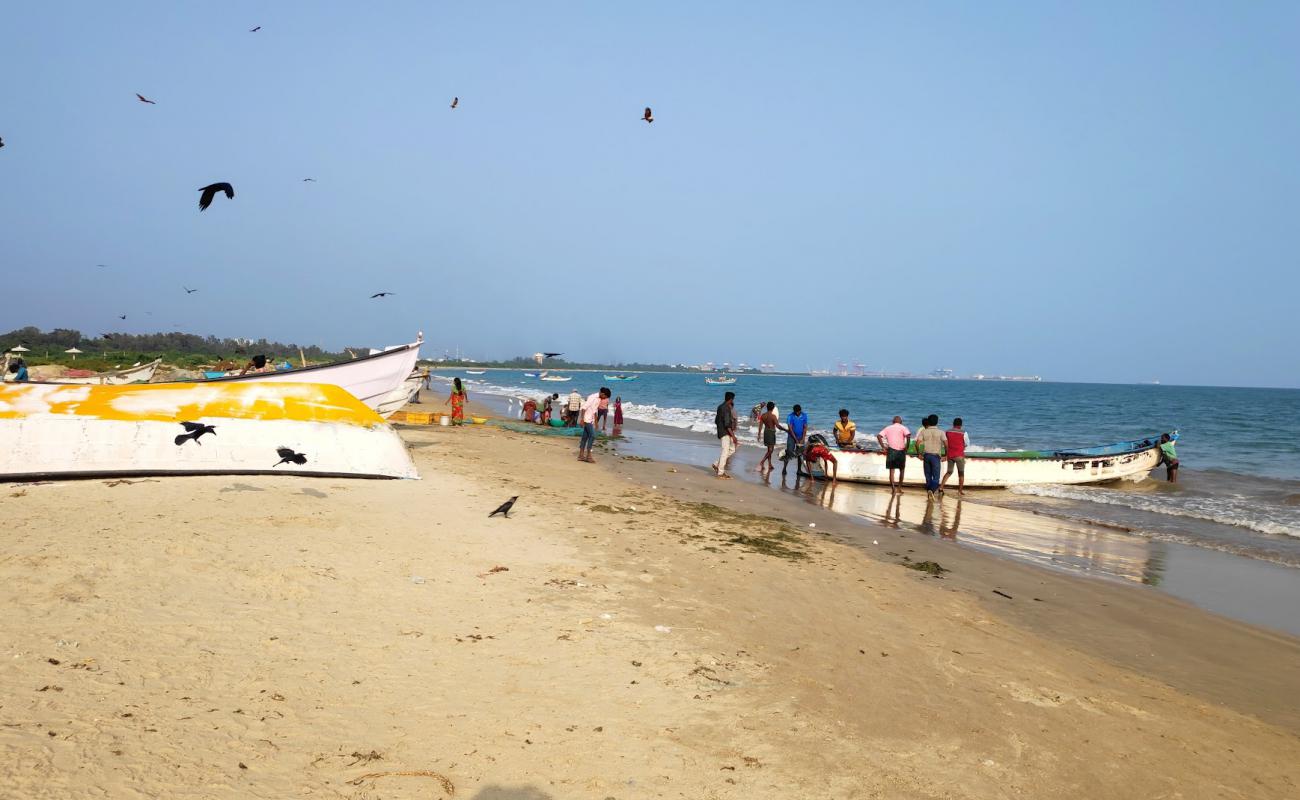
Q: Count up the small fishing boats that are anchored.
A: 5